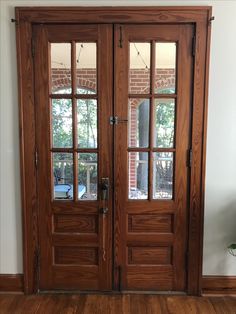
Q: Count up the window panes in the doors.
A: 12